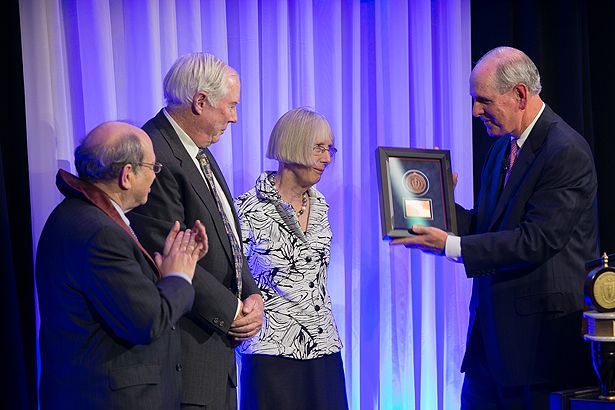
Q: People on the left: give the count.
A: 3